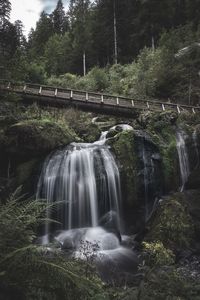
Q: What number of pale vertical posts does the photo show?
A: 13